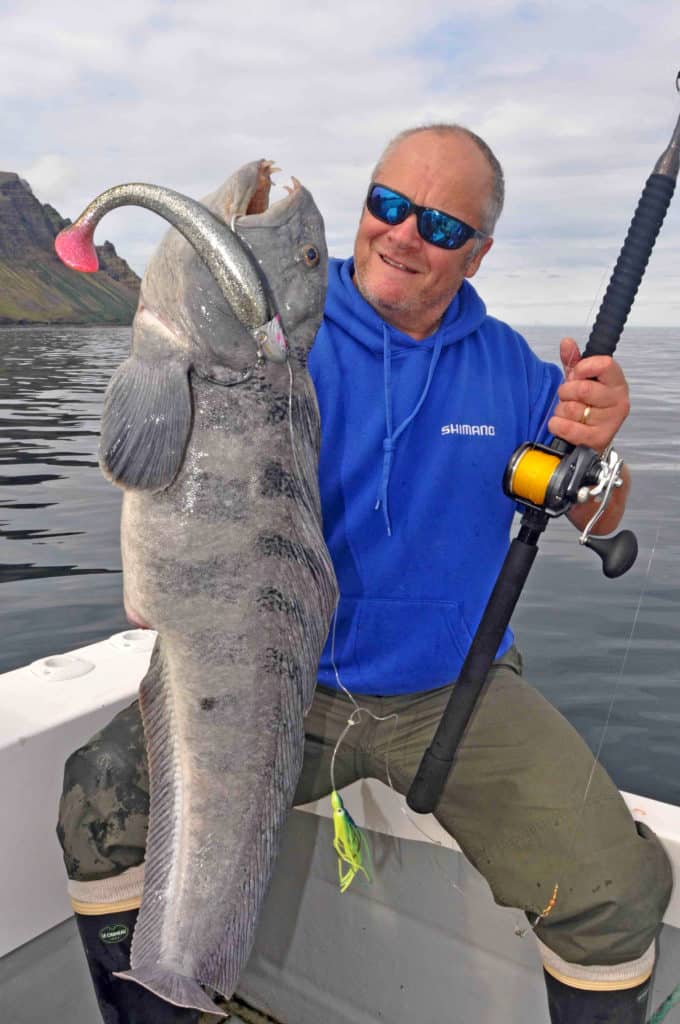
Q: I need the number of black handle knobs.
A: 1